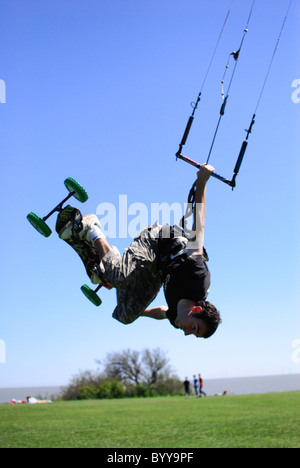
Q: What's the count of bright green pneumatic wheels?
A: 3